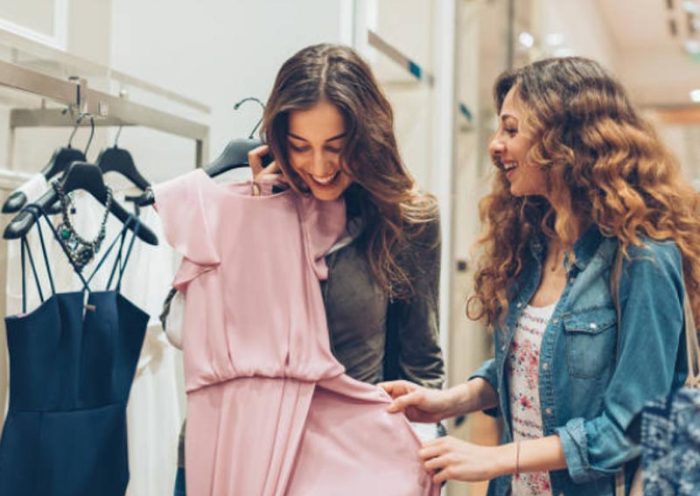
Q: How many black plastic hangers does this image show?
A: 4